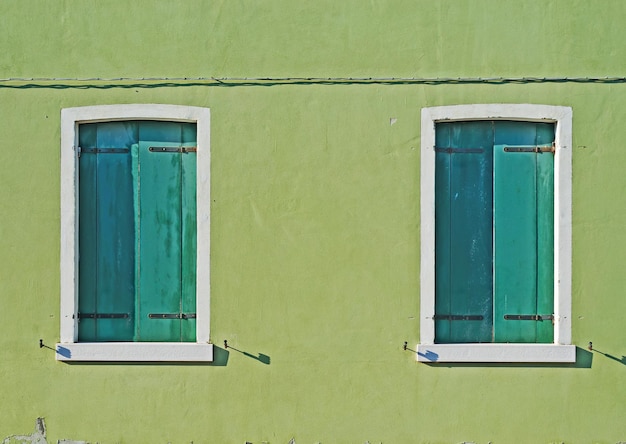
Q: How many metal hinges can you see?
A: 8